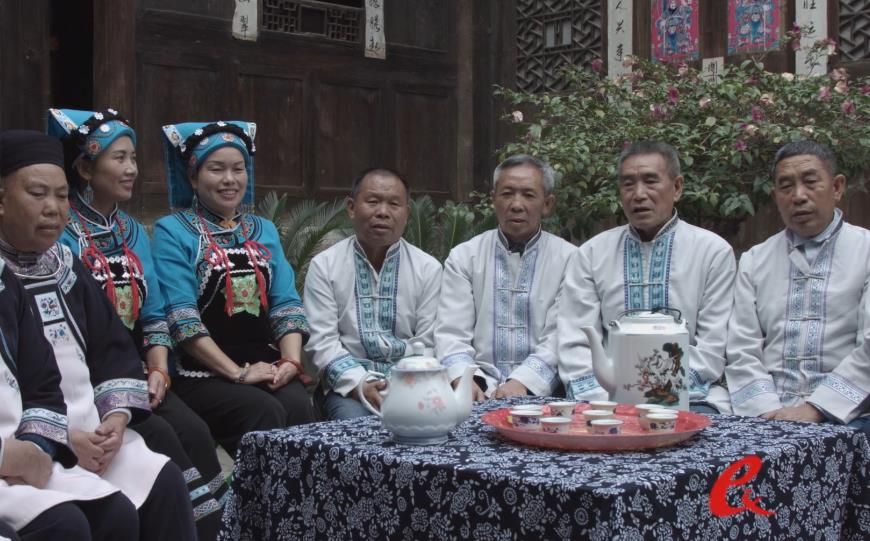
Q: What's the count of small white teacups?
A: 10